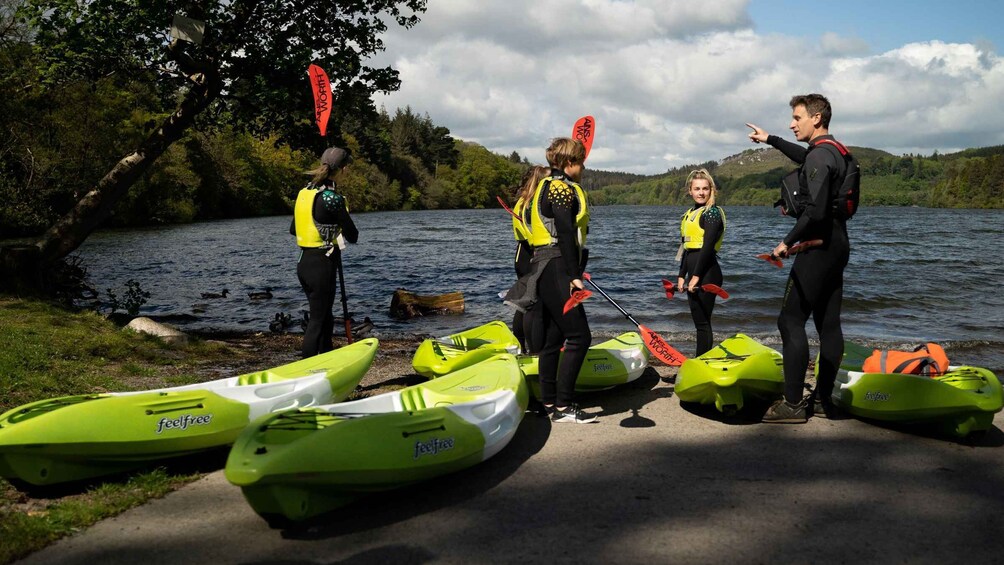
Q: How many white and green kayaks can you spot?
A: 6